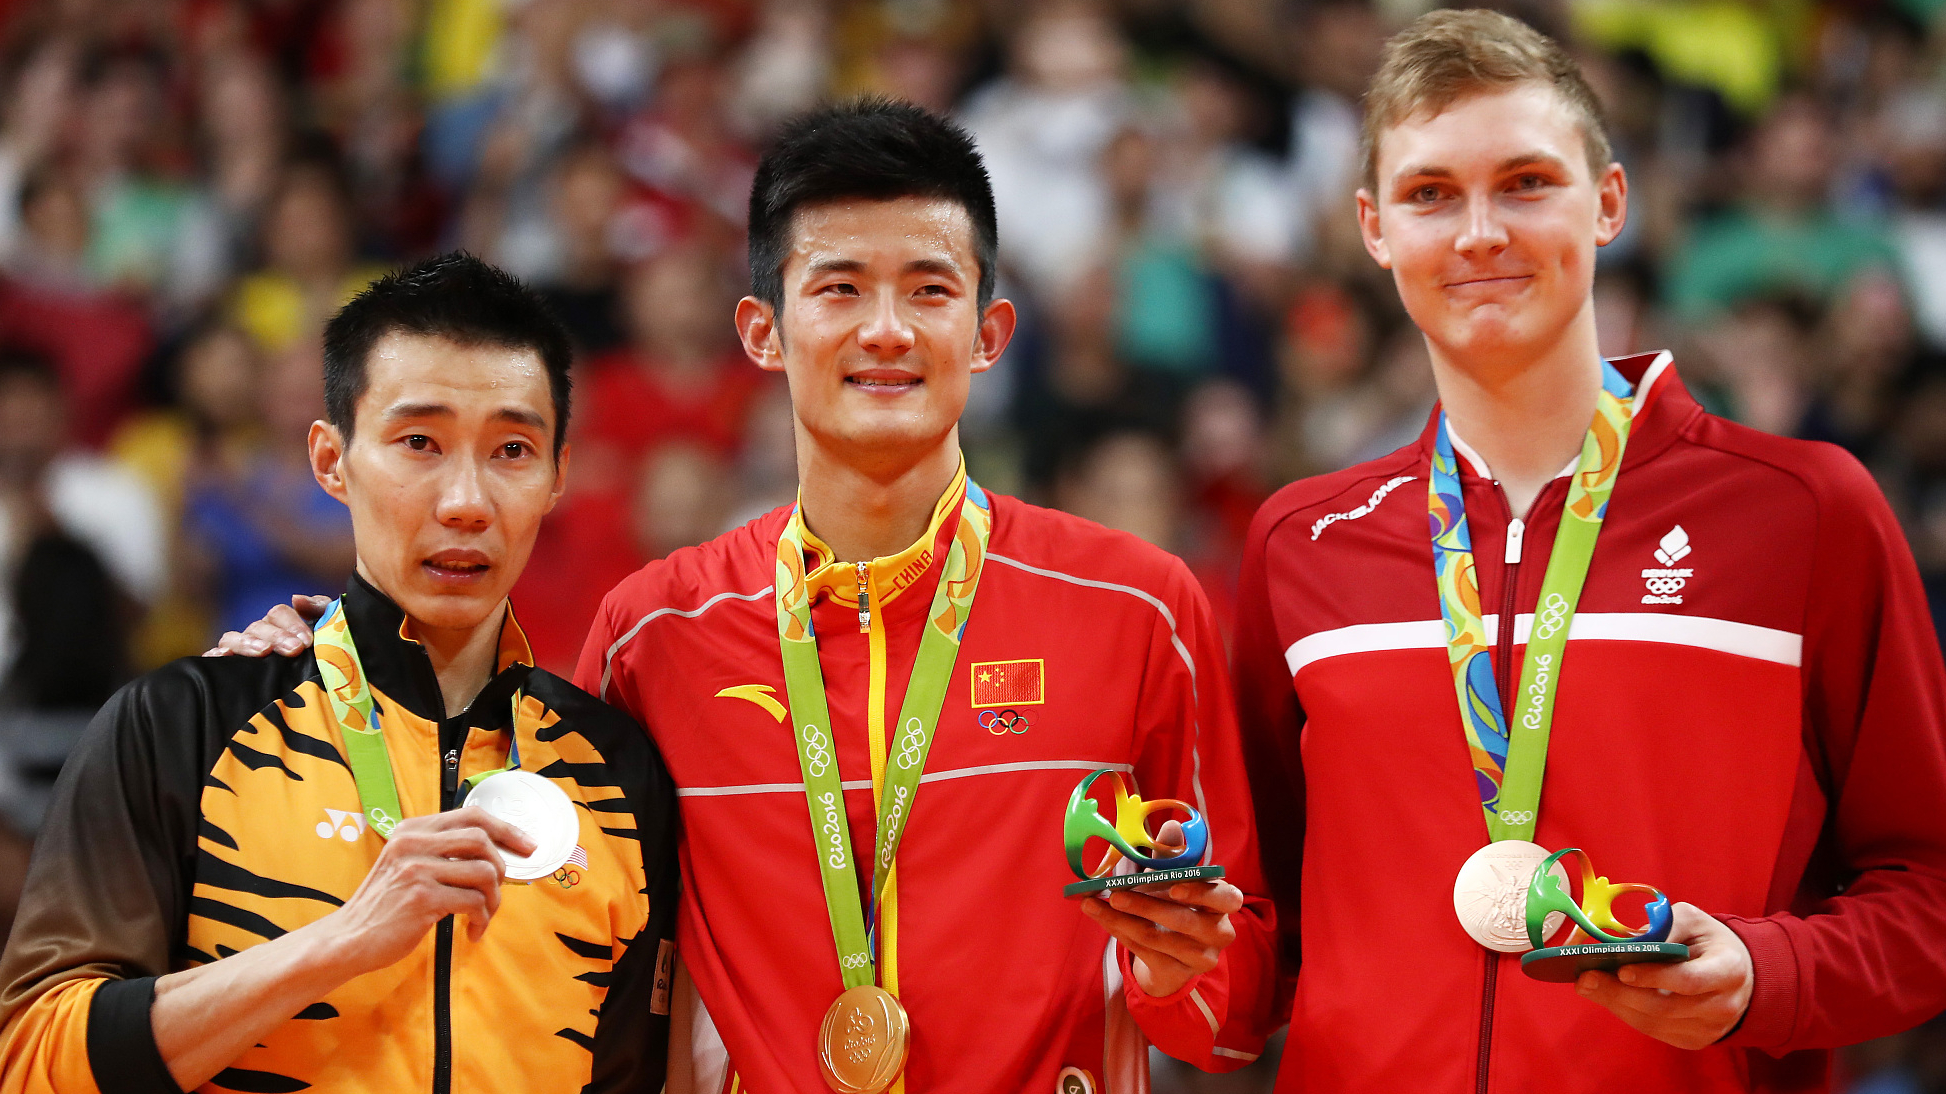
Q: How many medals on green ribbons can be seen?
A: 3